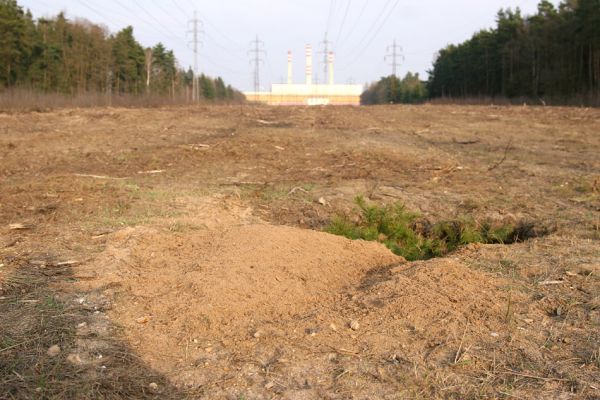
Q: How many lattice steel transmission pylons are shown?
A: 4